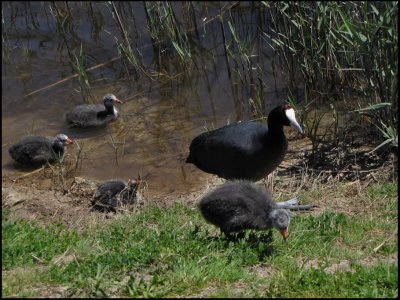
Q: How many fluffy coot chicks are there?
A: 4